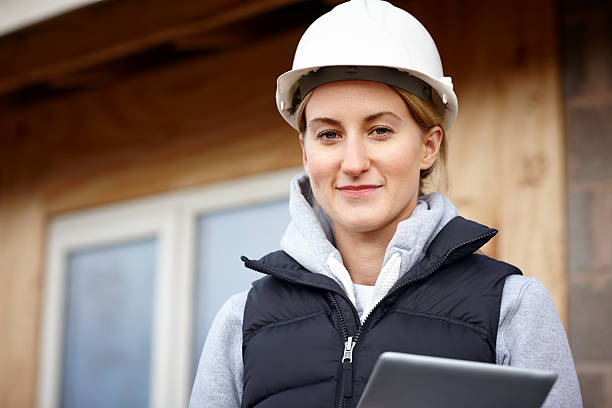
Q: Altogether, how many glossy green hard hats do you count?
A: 0